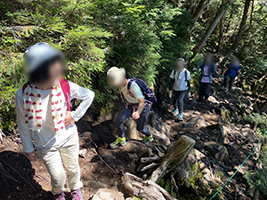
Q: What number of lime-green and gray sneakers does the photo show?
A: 2